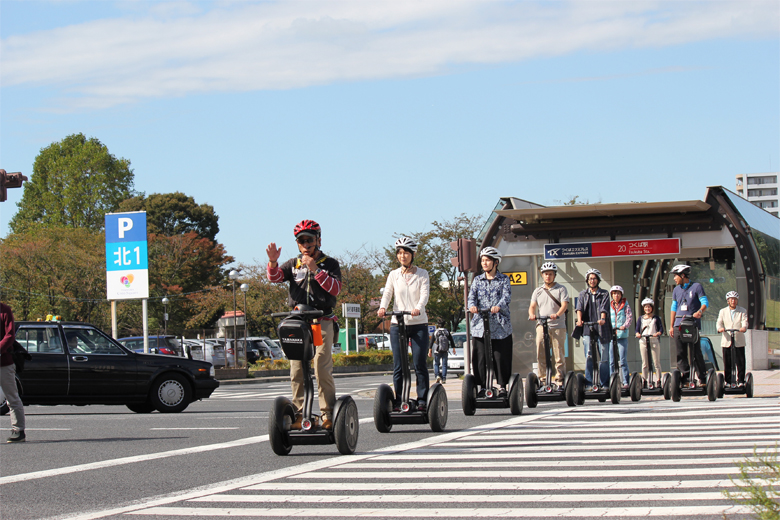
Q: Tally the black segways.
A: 9